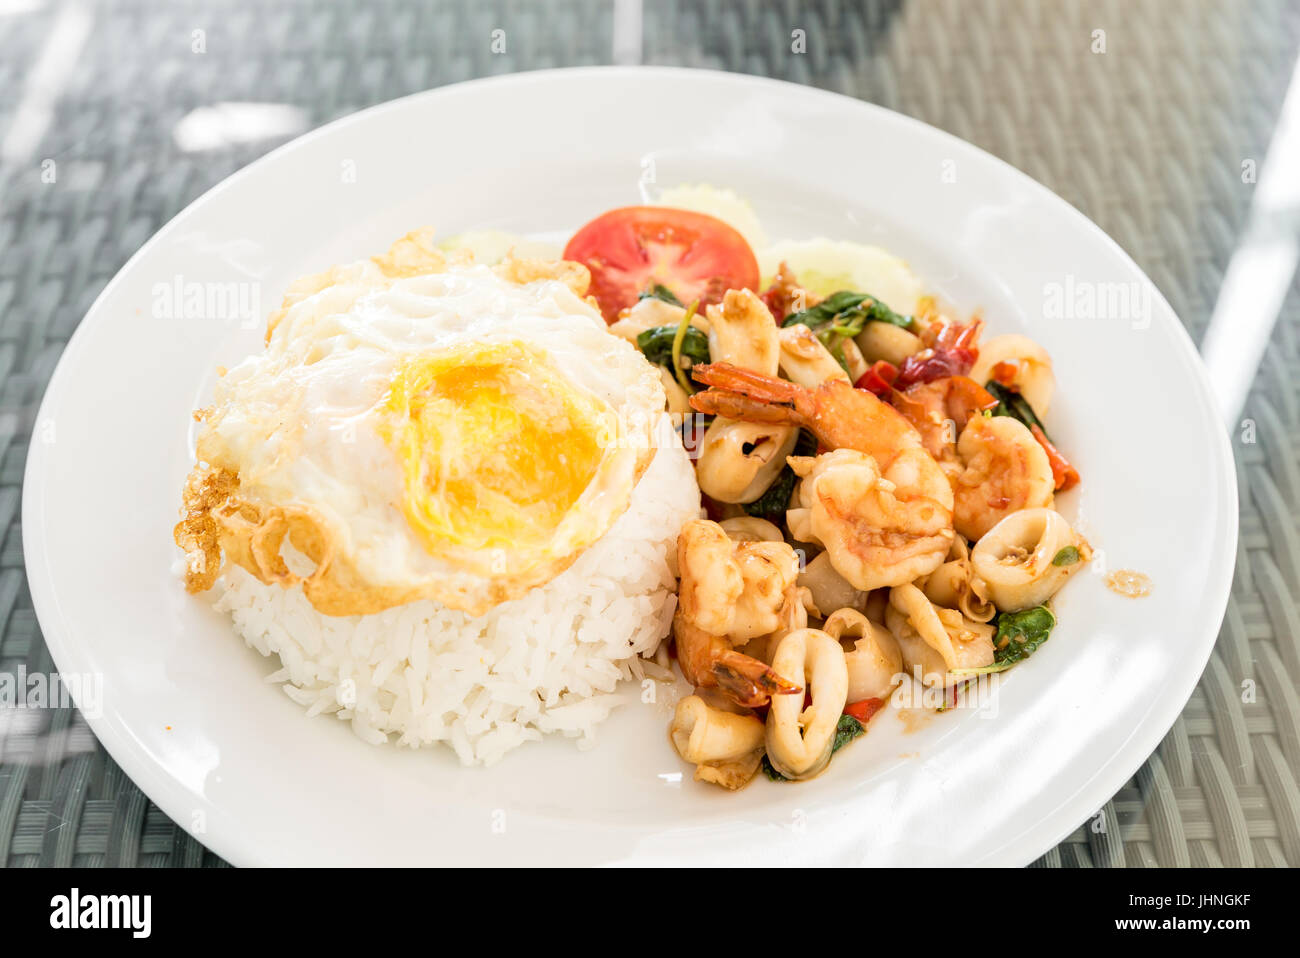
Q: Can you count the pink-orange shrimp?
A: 3